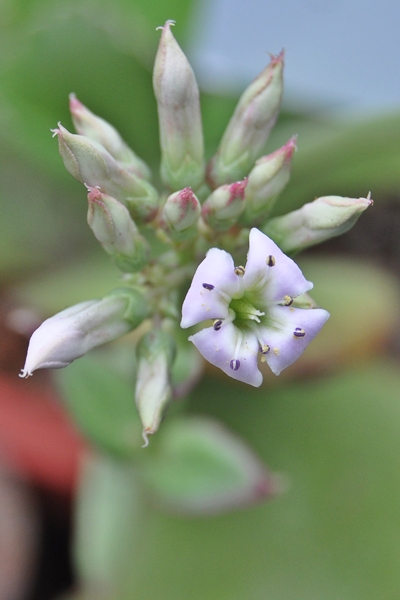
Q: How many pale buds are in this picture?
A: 11